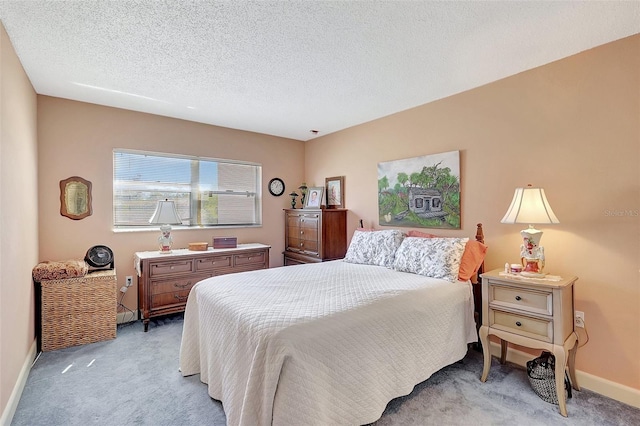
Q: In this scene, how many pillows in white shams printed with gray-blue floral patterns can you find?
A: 2